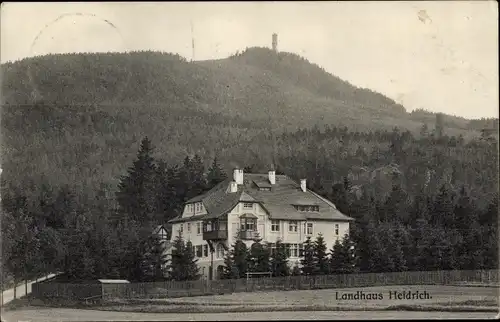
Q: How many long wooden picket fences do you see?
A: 1